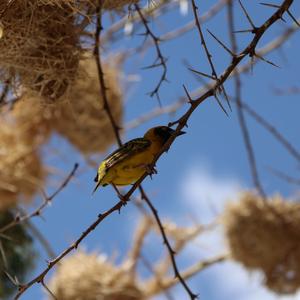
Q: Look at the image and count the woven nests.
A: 5